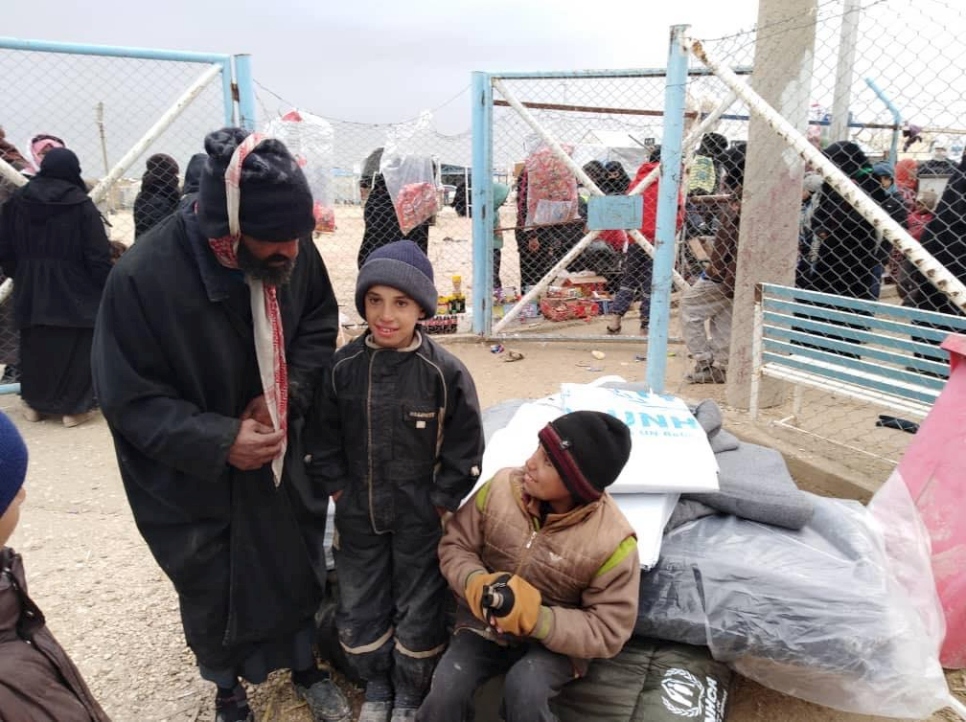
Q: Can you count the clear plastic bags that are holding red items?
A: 3